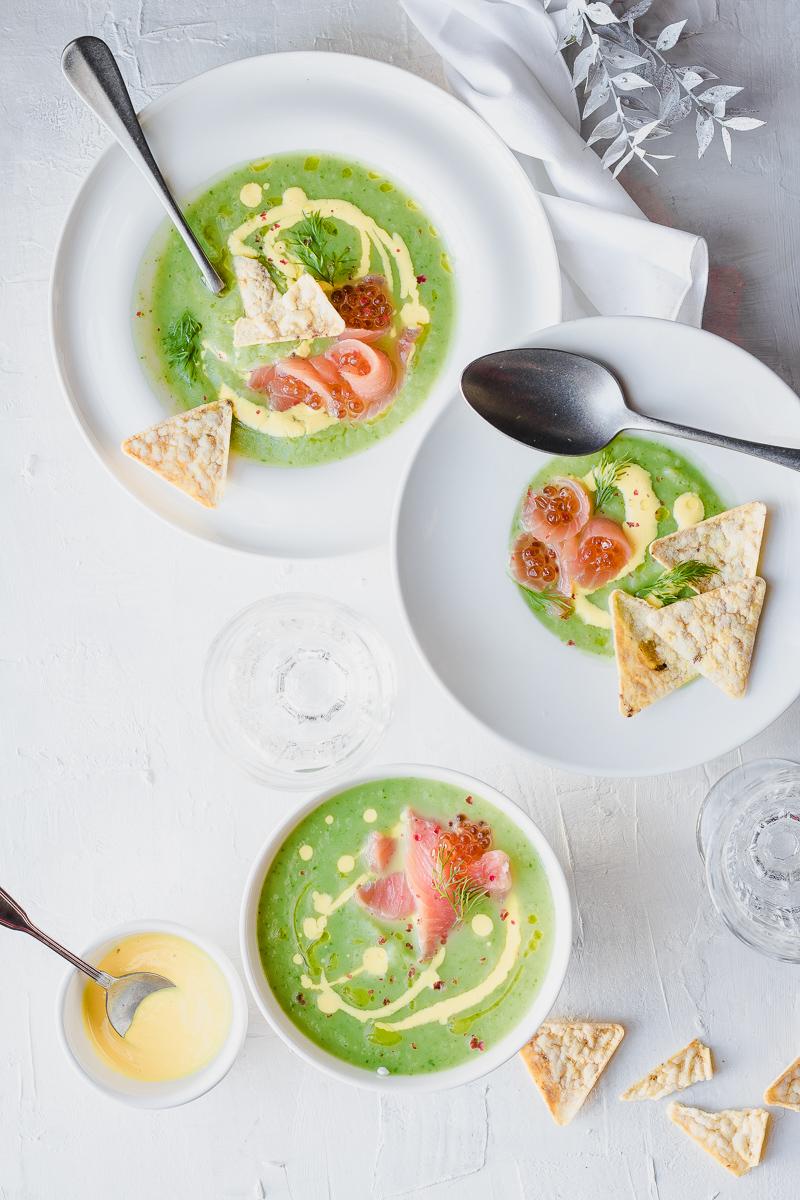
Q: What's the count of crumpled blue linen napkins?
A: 0